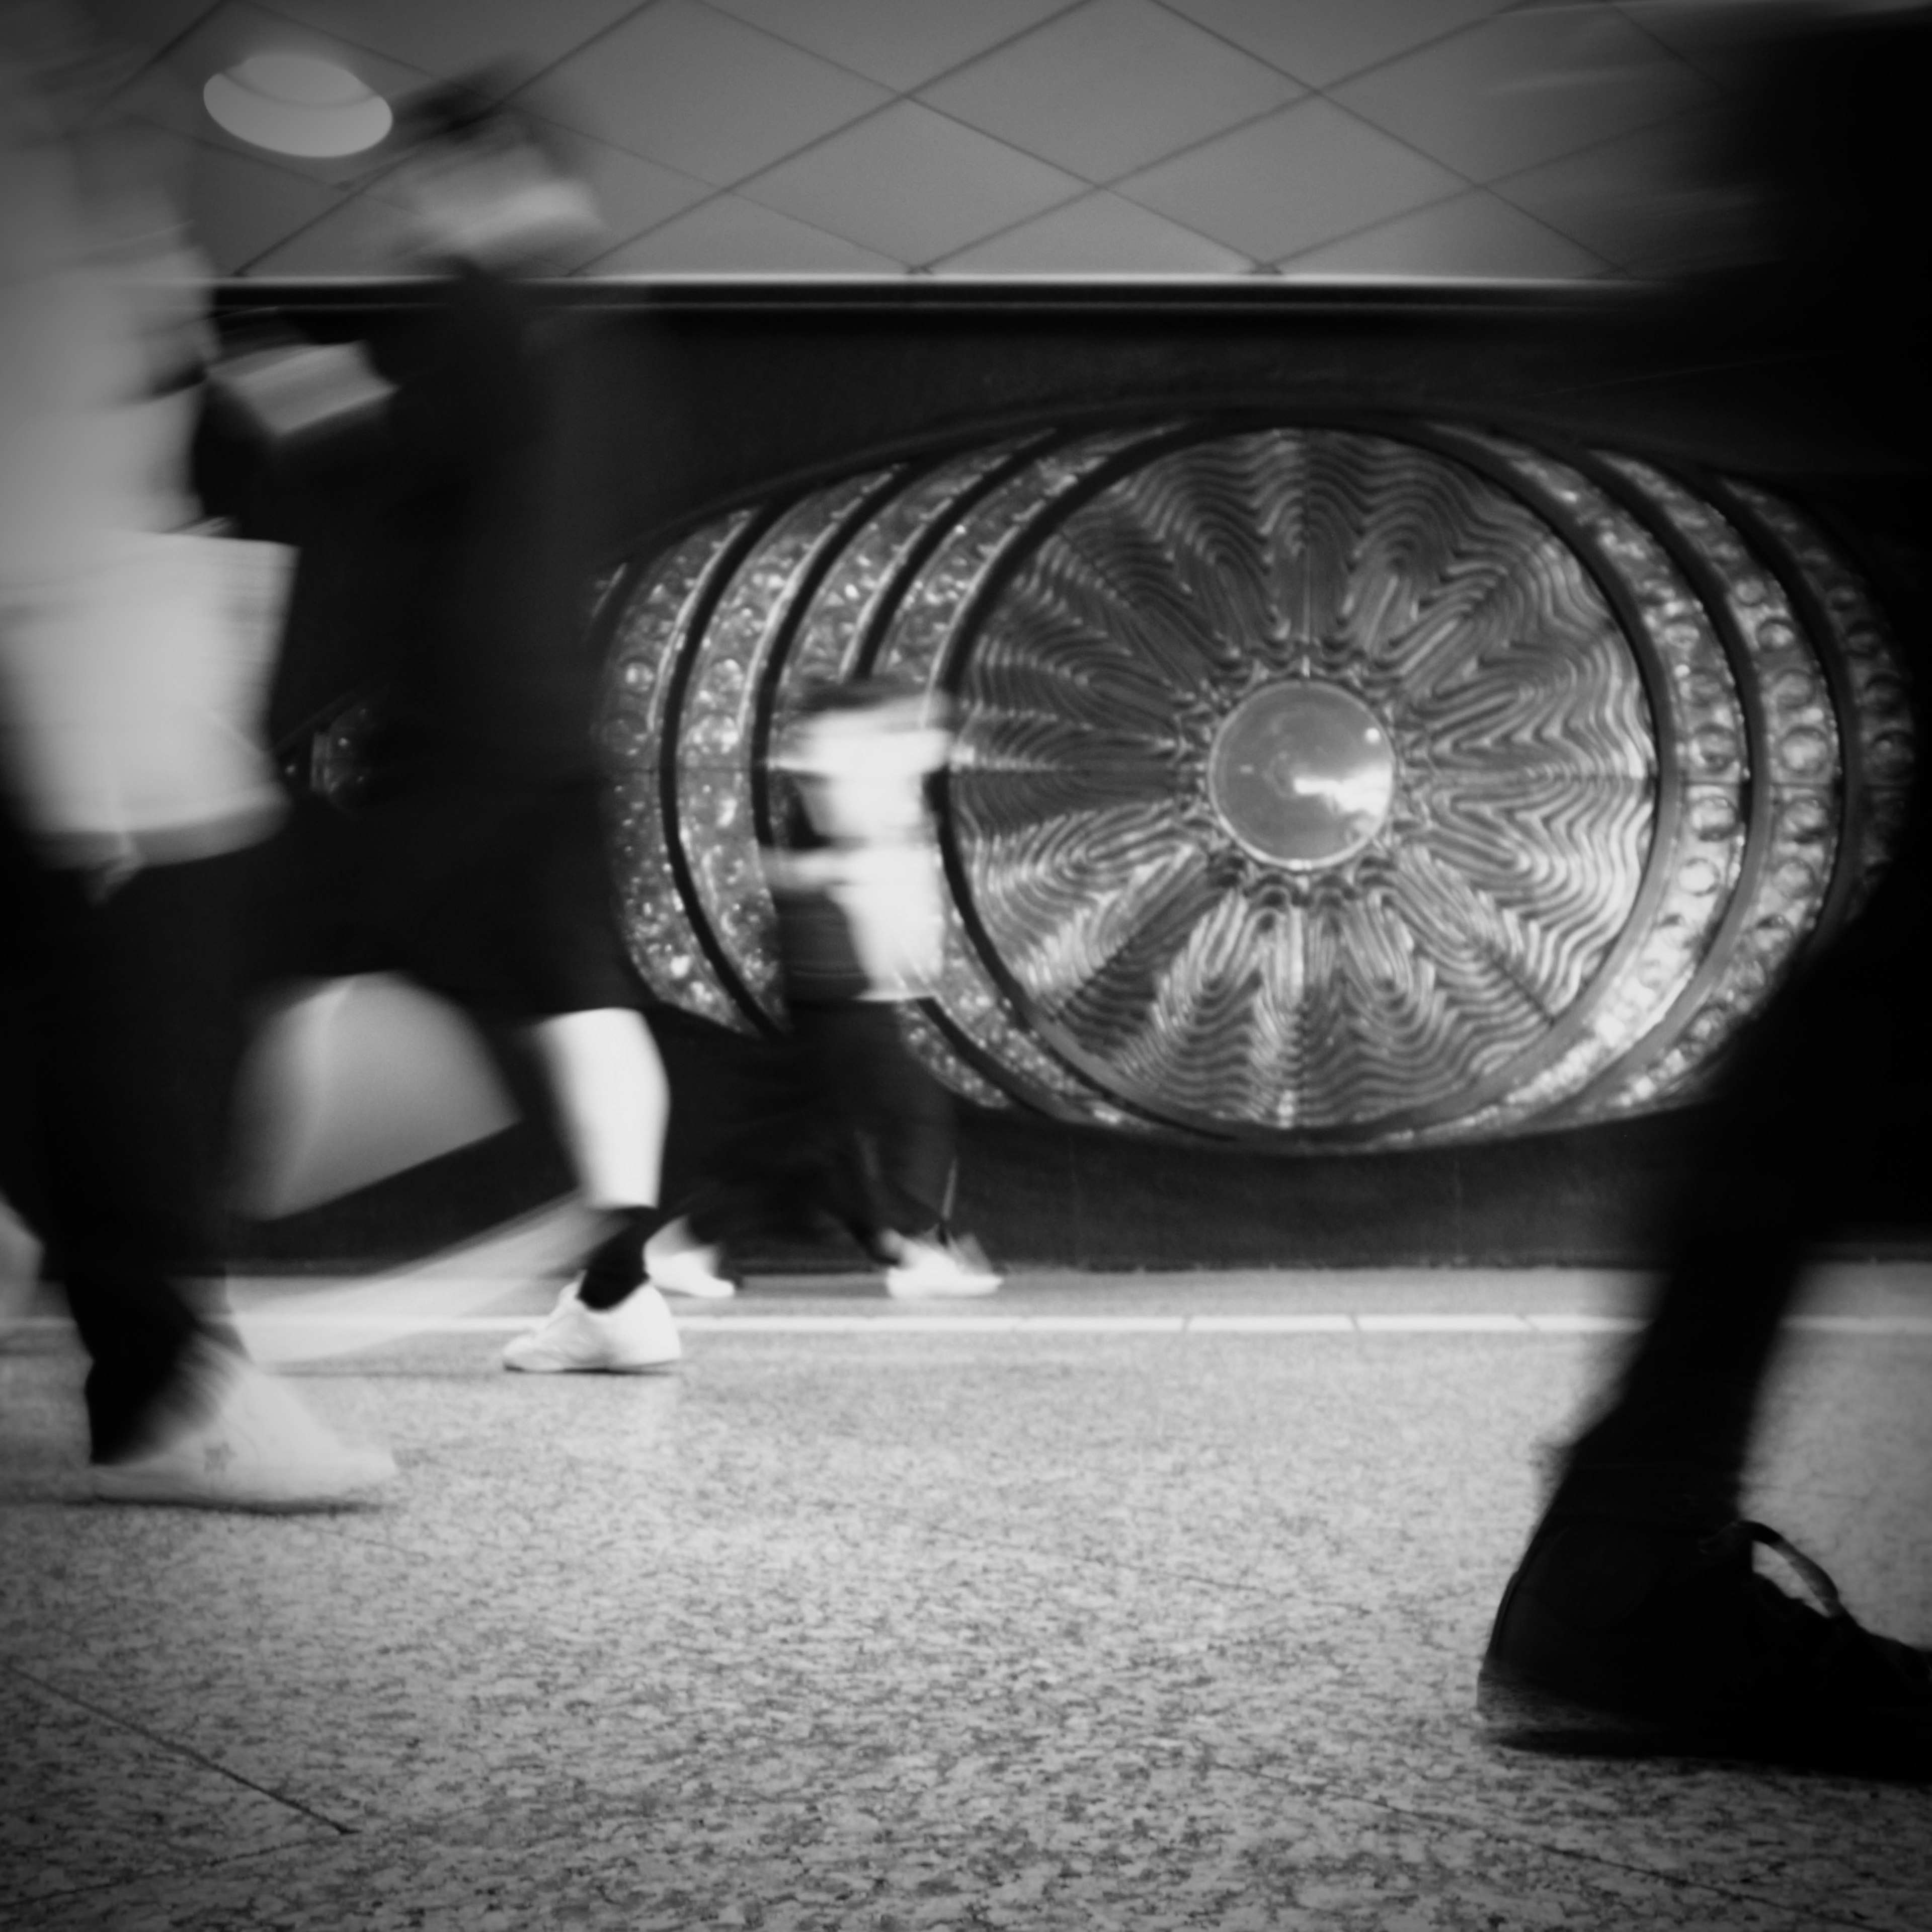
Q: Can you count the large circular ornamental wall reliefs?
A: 1